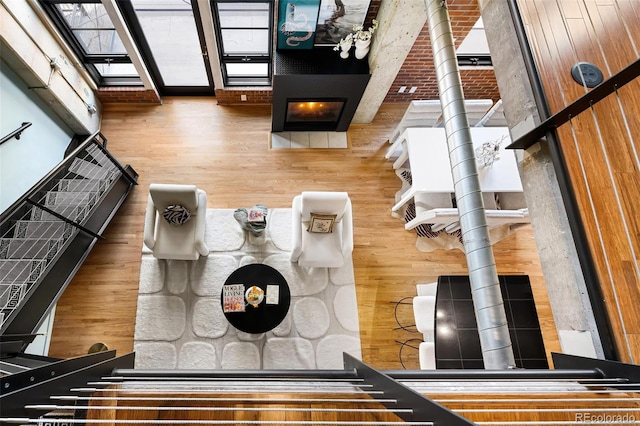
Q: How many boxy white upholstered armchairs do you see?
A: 2